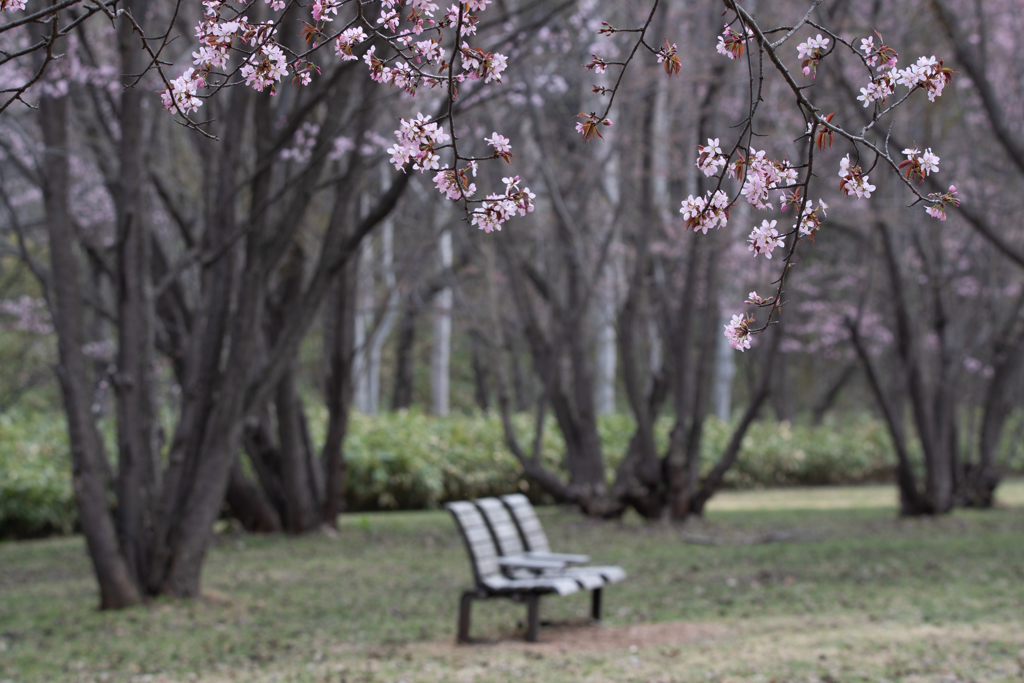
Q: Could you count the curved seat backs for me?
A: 3